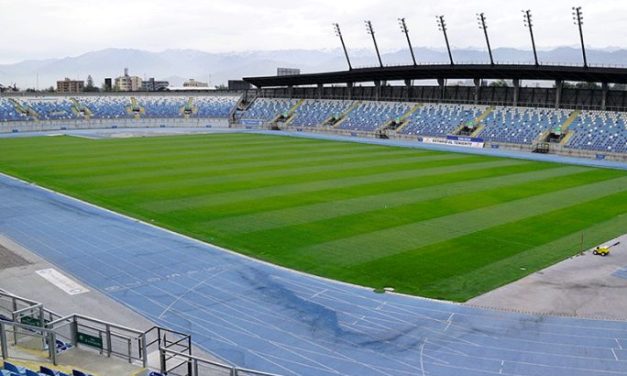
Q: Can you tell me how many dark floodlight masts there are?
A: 7